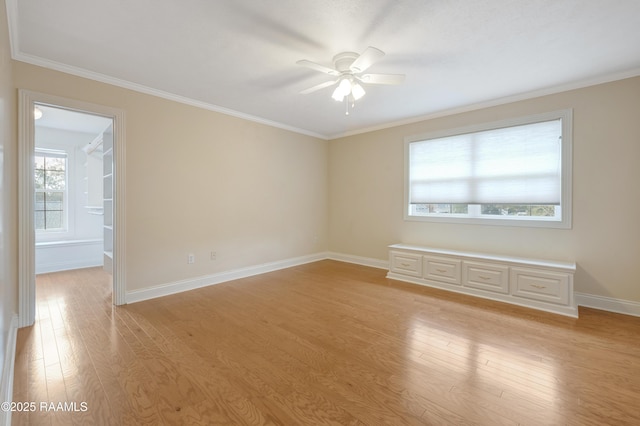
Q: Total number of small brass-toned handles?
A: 4